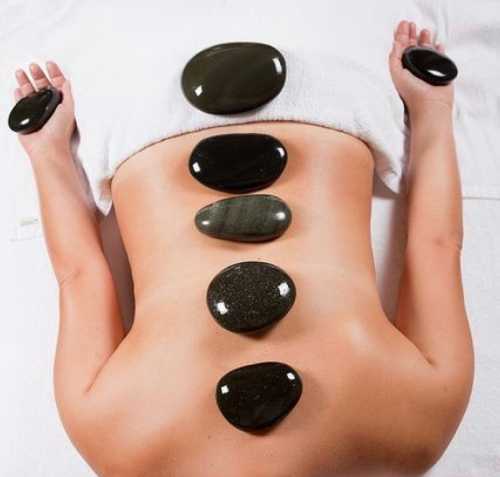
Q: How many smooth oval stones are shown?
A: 7